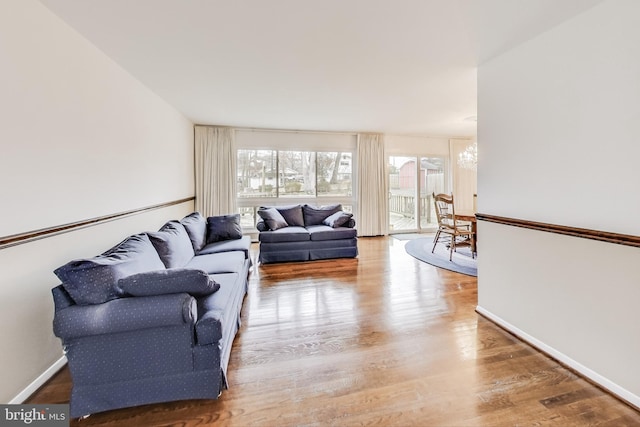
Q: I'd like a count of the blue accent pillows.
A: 4